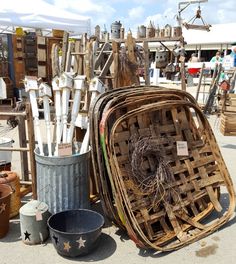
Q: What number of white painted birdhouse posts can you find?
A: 6